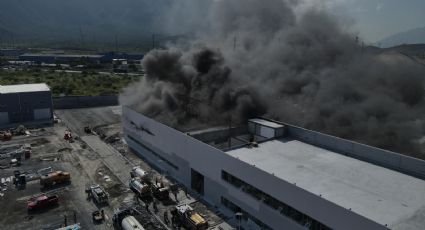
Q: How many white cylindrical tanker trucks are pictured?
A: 3